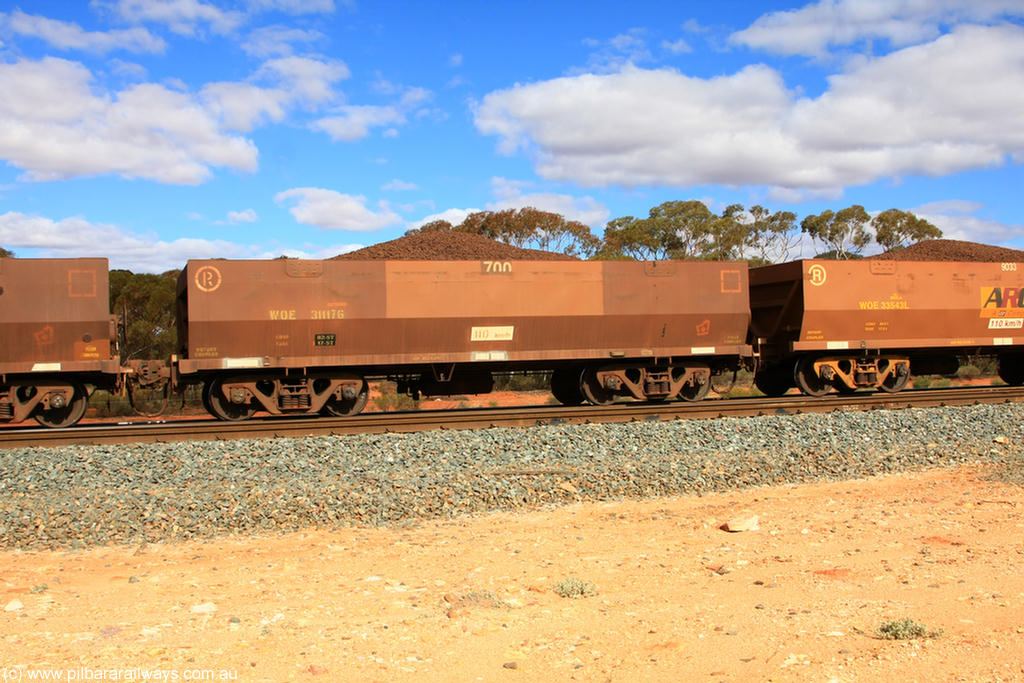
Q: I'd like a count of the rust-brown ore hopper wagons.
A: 3